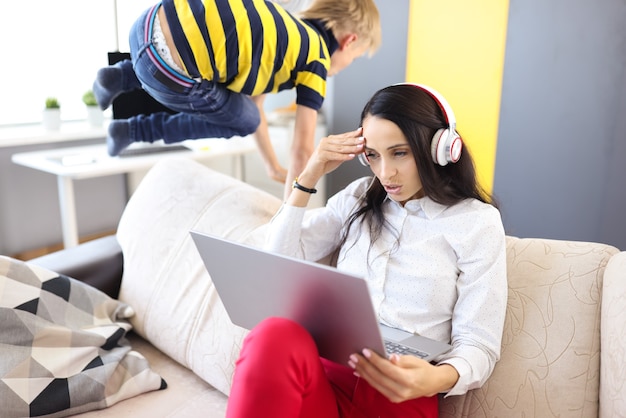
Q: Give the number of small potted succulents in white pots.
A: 2